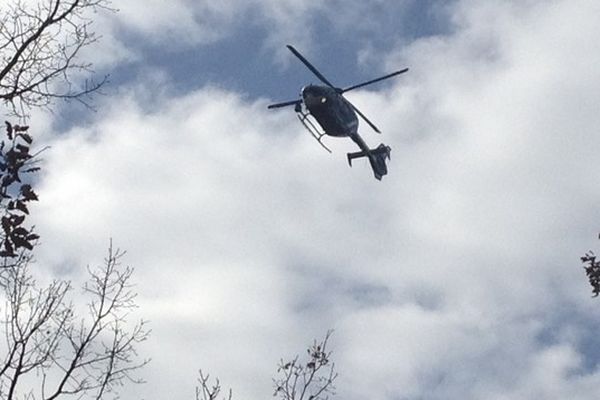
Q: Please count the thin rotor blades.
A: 4